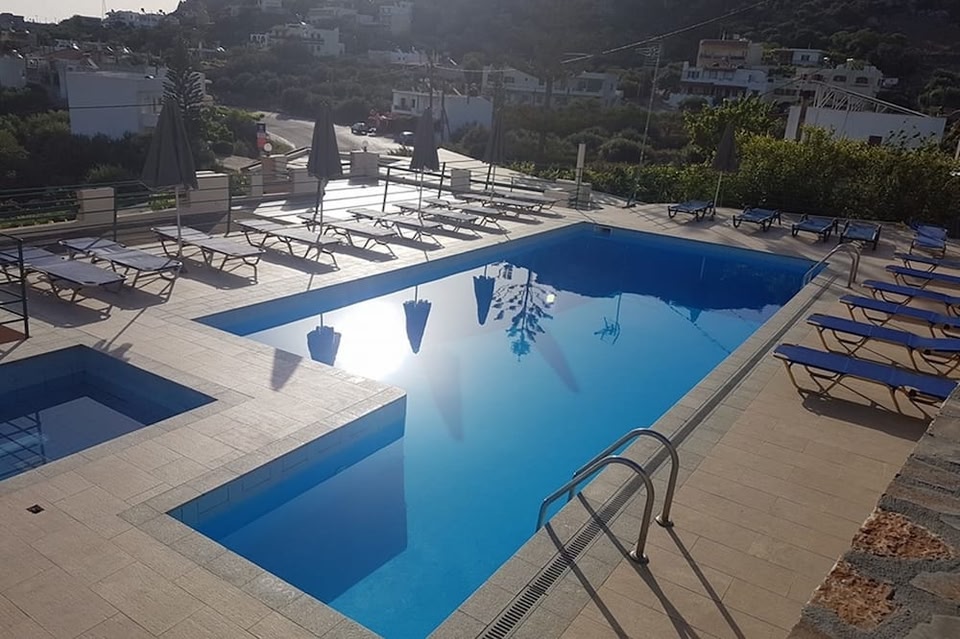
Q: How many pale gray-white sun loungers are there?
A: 10